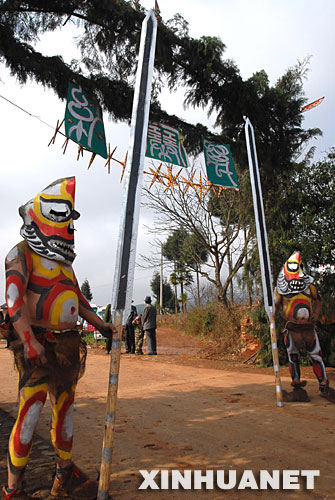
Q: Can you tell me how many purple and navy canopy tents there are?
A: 0